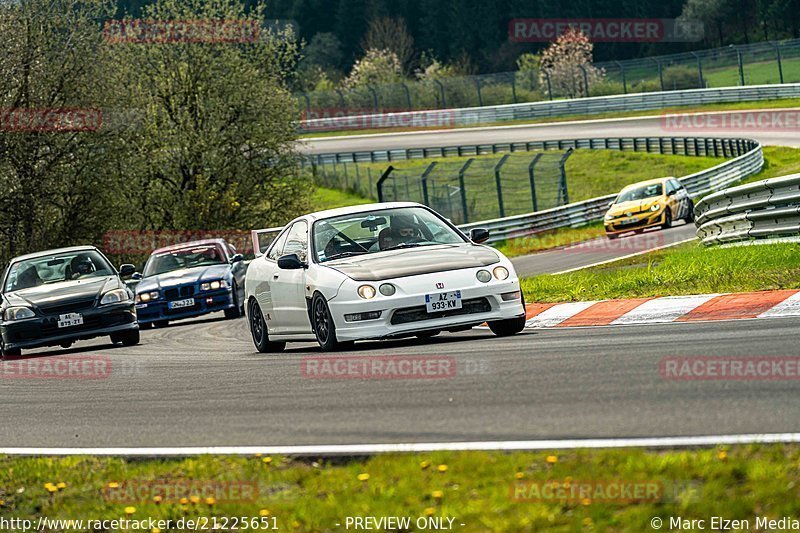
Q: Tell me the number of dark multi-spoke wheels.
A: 2